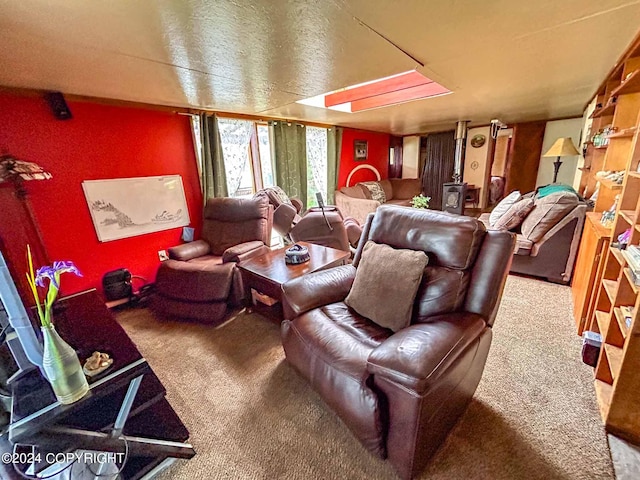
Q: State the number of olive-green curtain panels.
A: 3